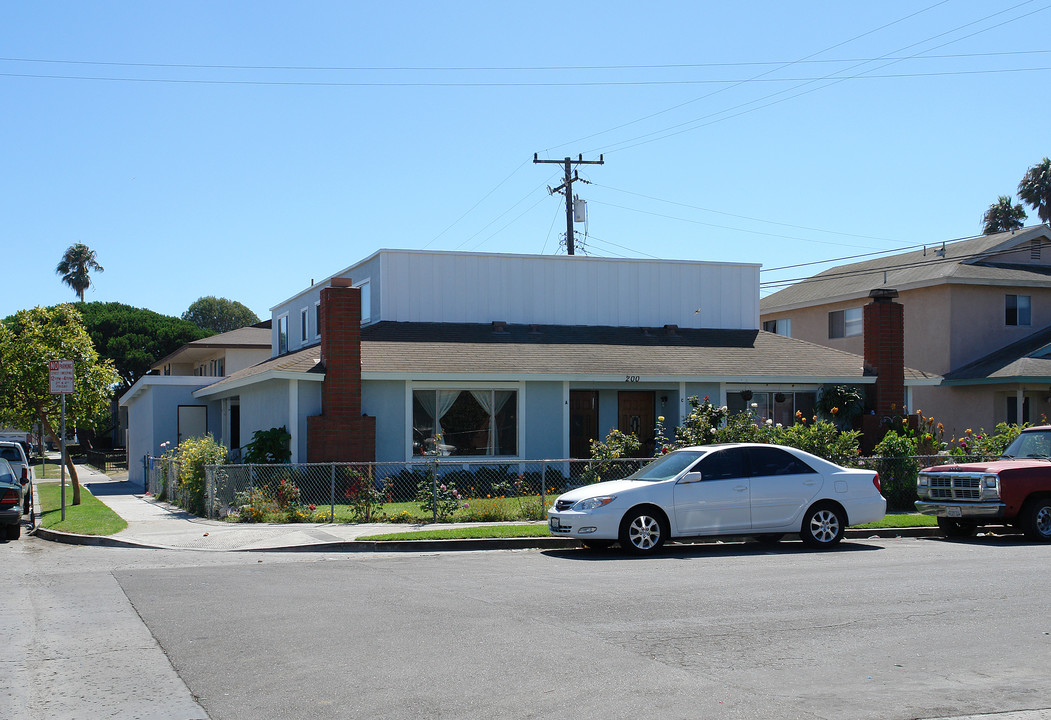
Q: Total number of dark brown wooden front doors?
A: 2